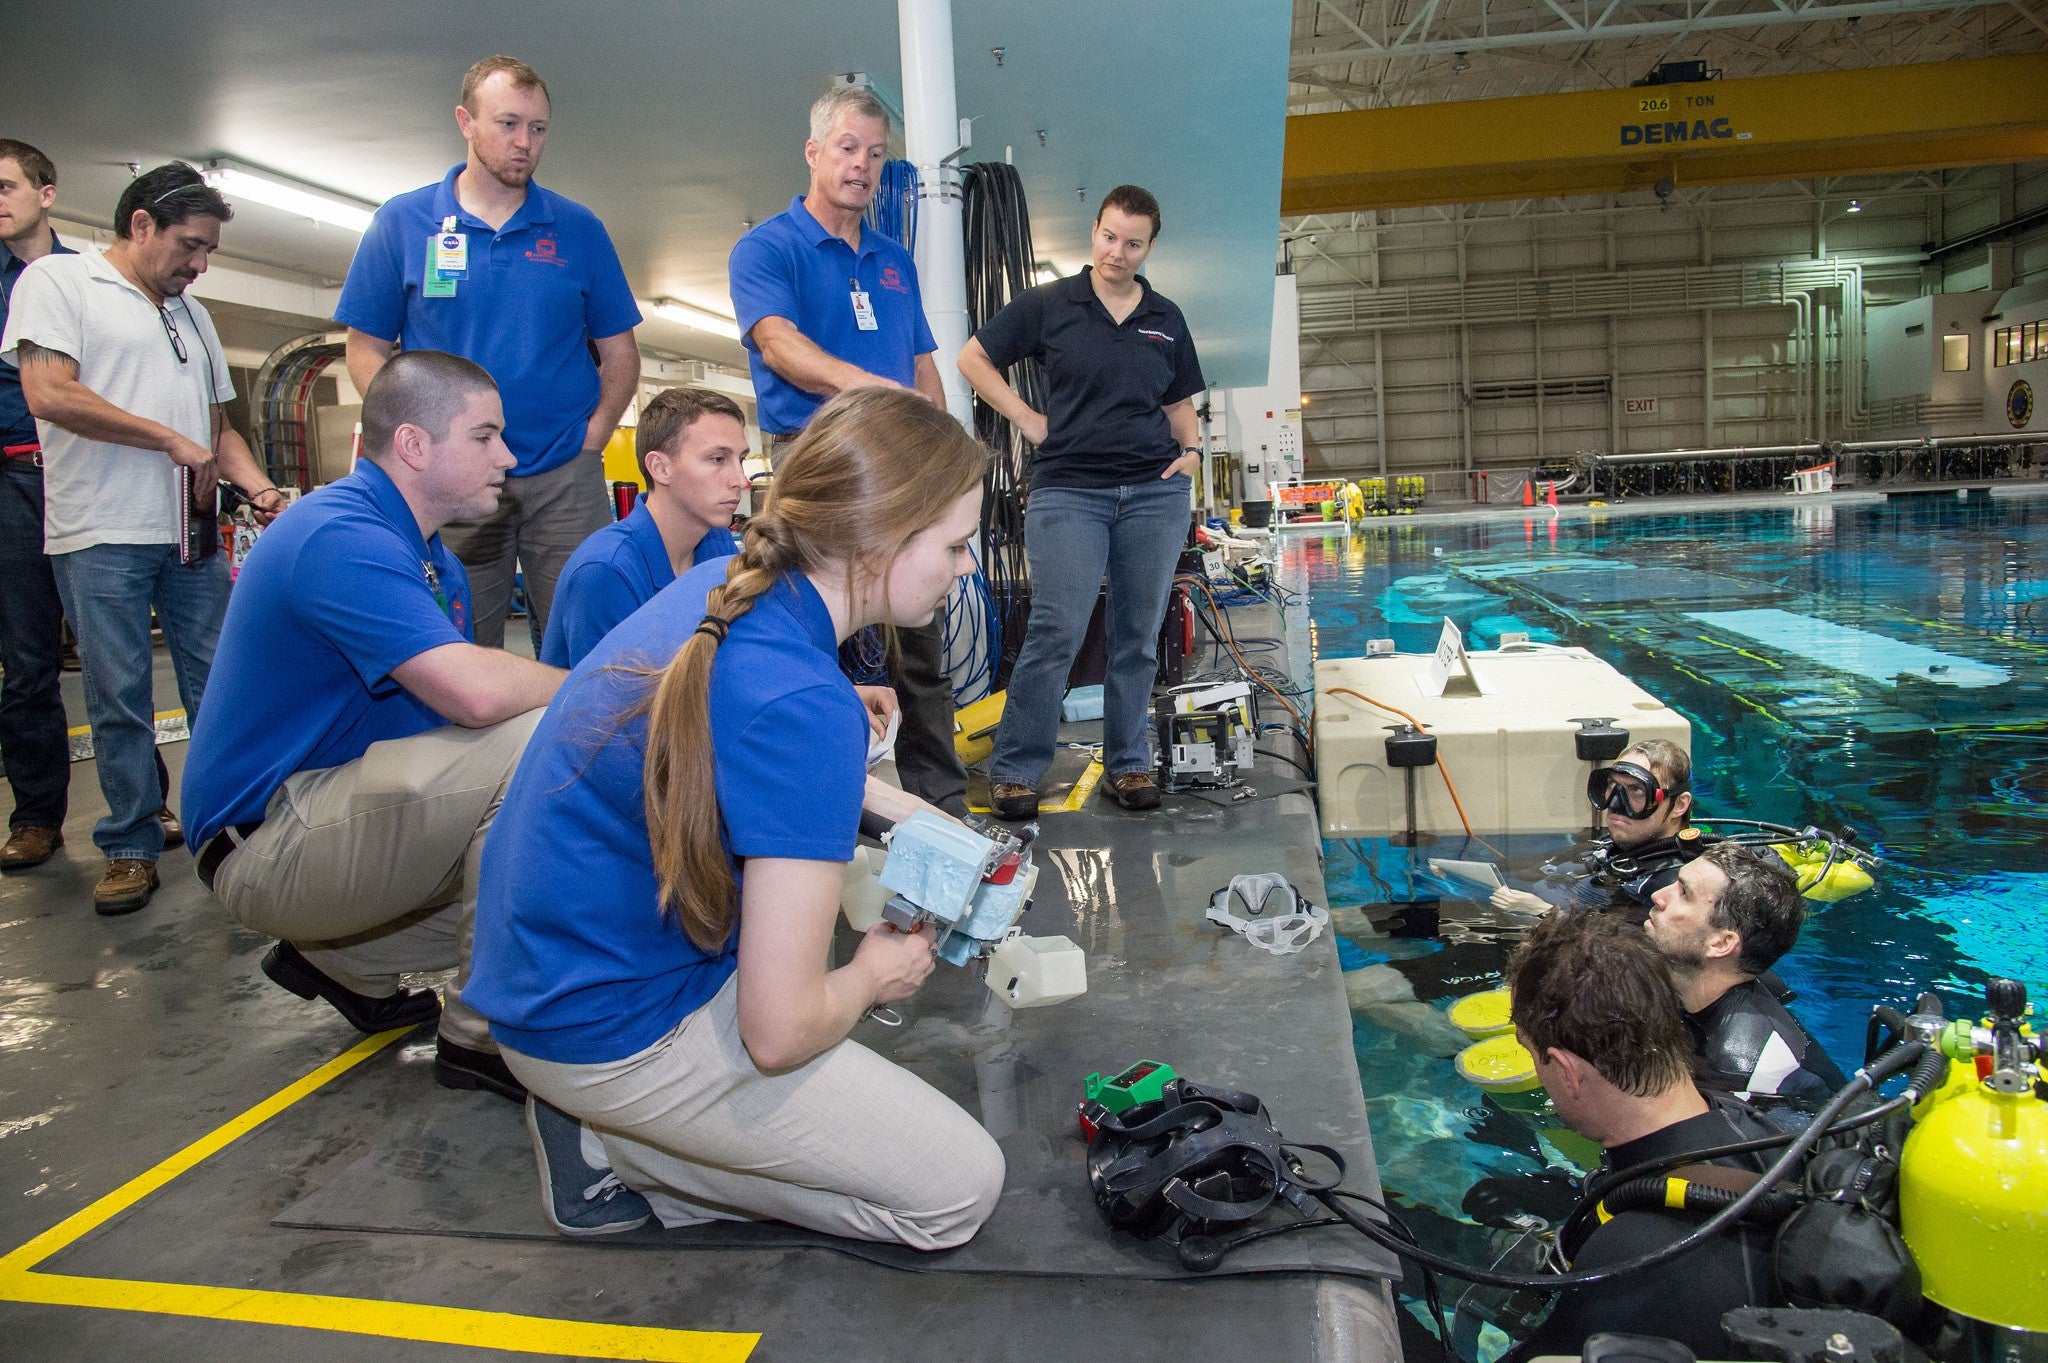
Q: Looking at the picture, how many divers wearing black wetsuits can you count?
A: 3